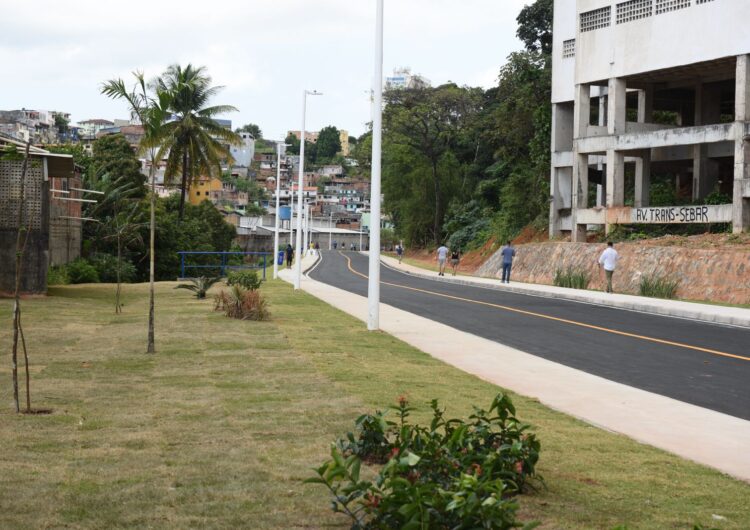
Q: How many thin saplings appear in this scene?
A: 3